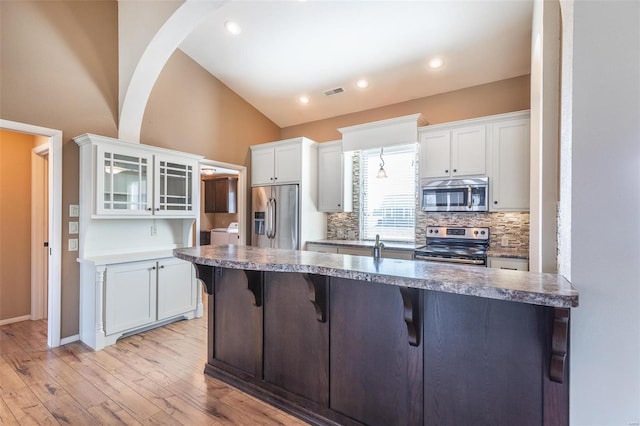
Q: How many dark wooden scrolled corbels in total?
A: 5